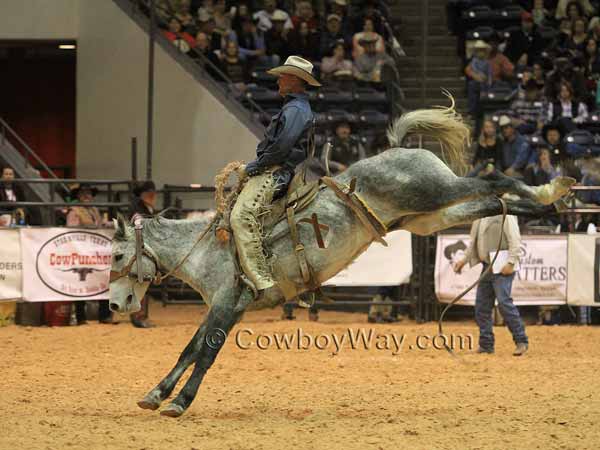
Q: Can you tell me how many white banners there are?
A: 5